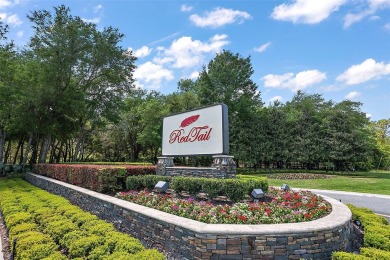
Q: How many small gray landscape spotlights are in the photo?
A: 3